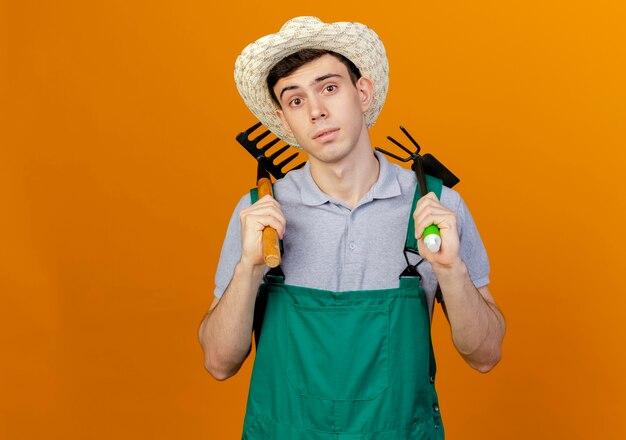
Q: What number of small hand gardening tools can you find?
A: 2